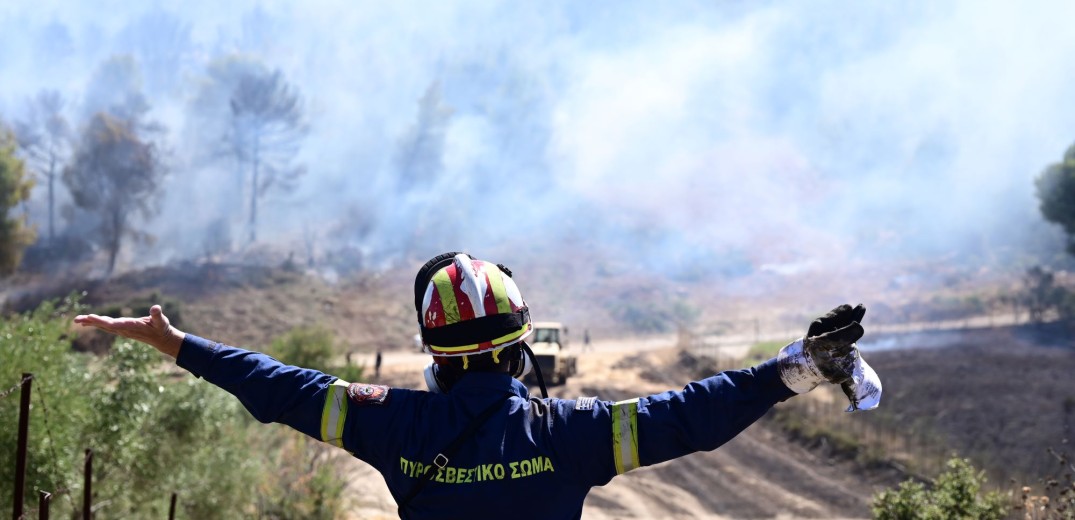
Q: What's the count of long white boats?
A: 0